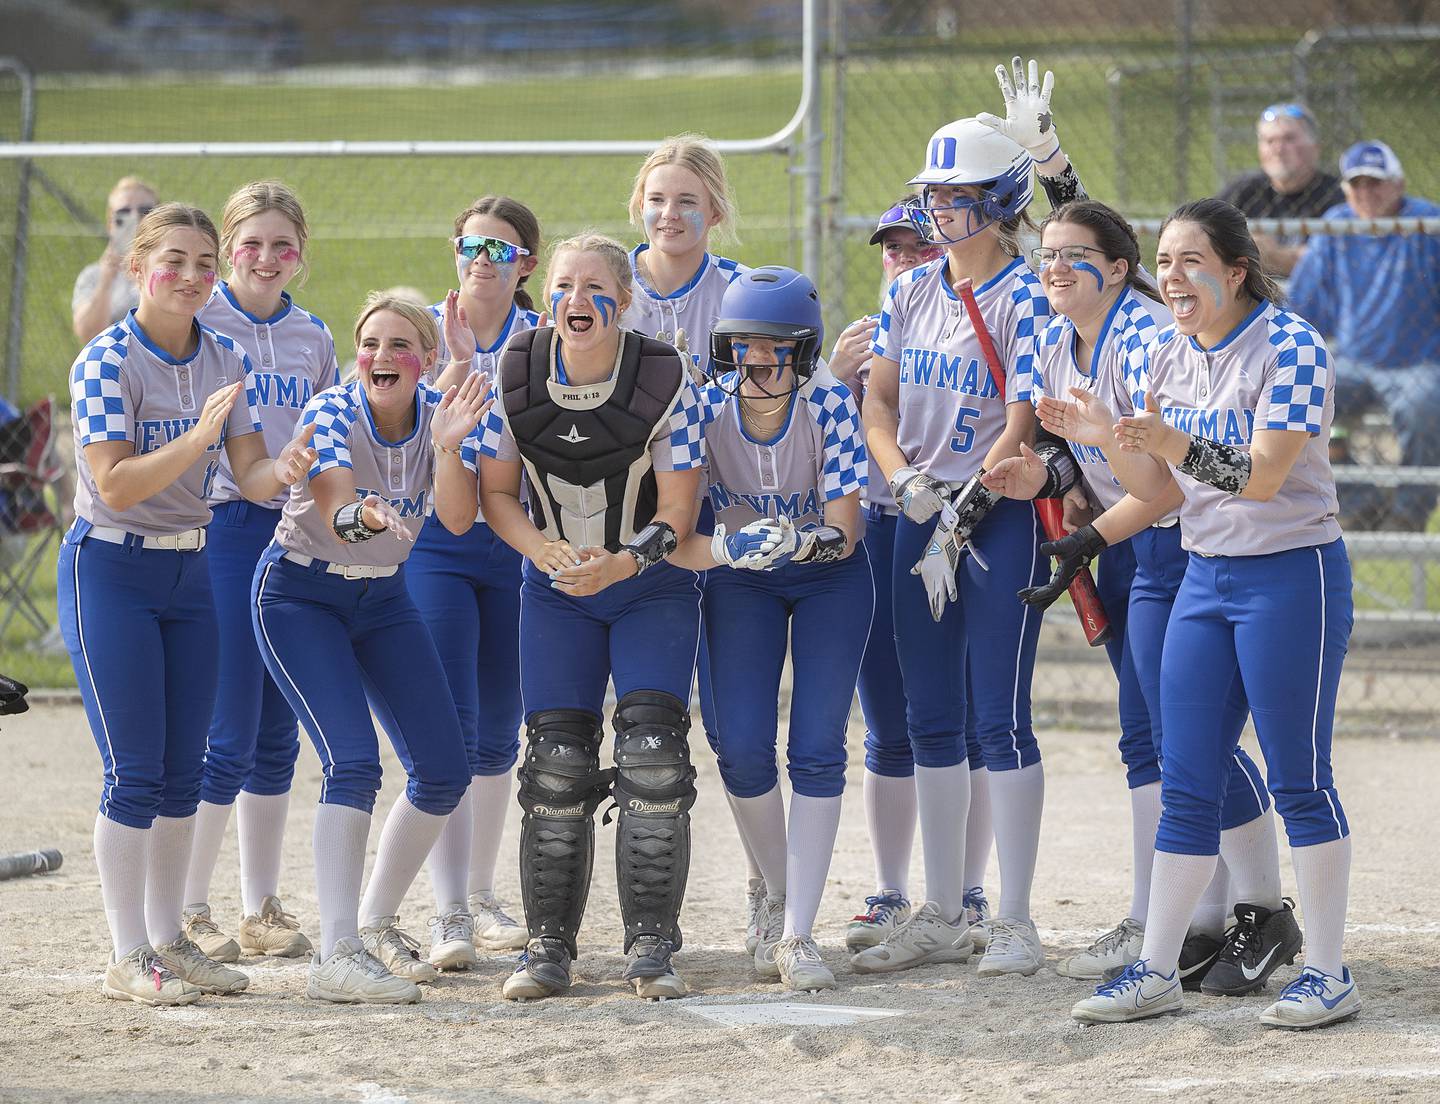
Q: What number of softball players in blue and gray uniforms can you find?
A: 11